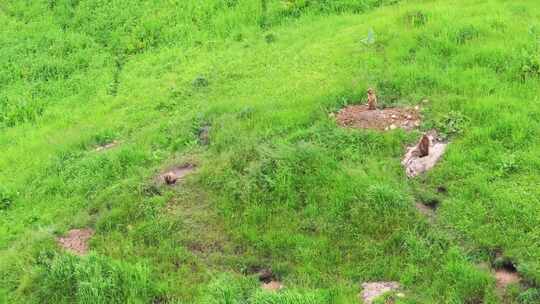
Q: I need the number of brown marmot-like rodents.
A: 3